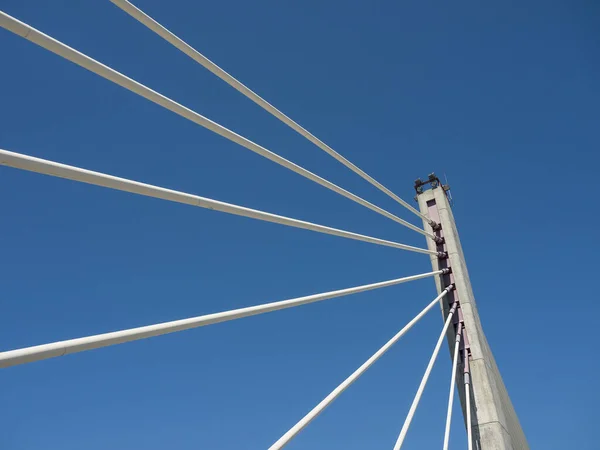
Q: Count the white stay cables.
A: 8